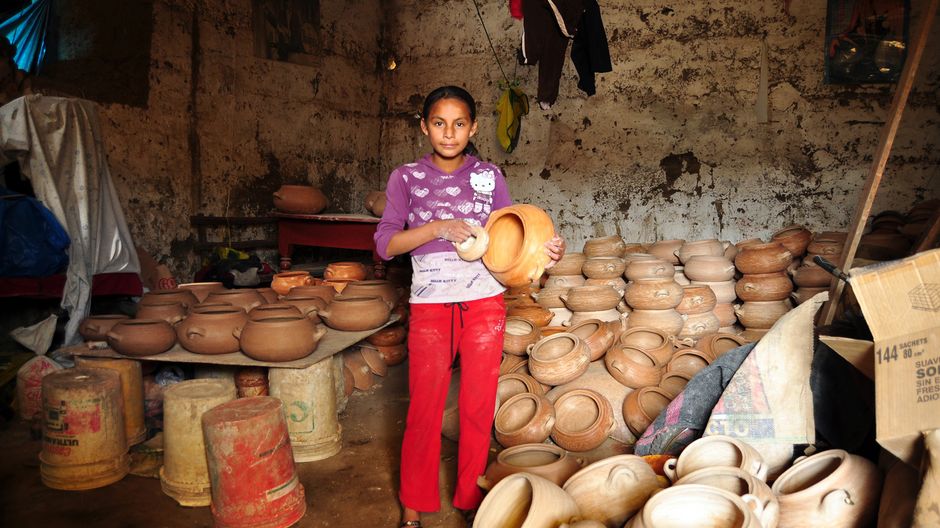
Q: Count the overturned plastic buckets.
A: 5